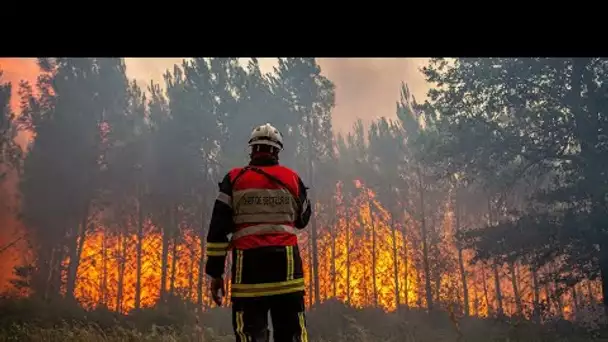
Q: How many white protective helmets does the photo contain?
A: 1